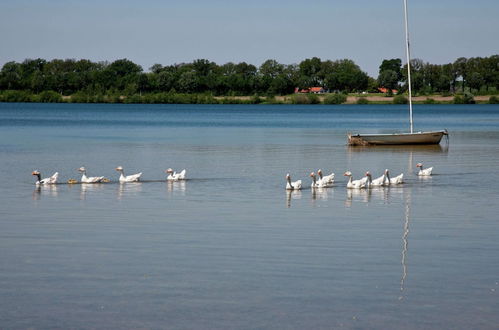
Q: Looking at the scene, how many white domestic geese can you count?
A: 11